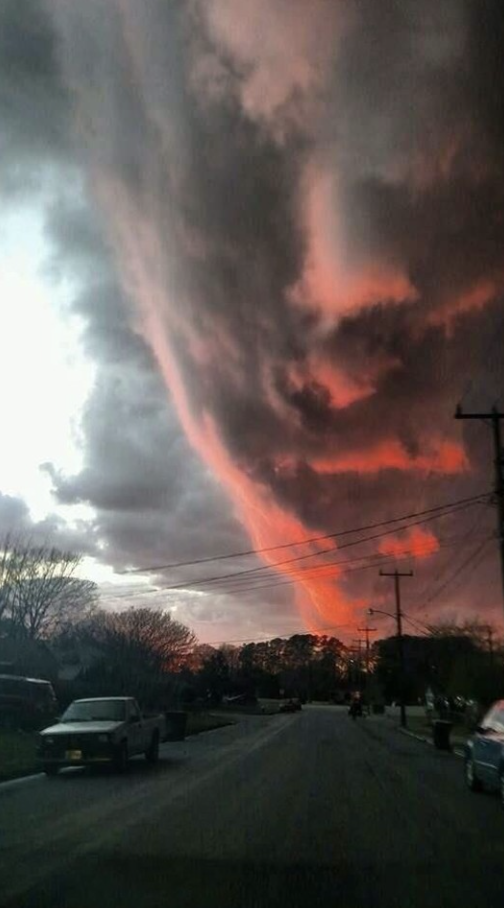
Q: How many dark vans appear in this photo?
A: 1